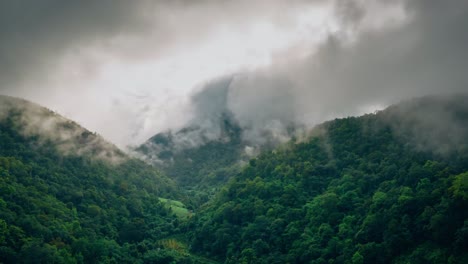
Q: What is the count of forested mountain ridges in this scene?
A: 3